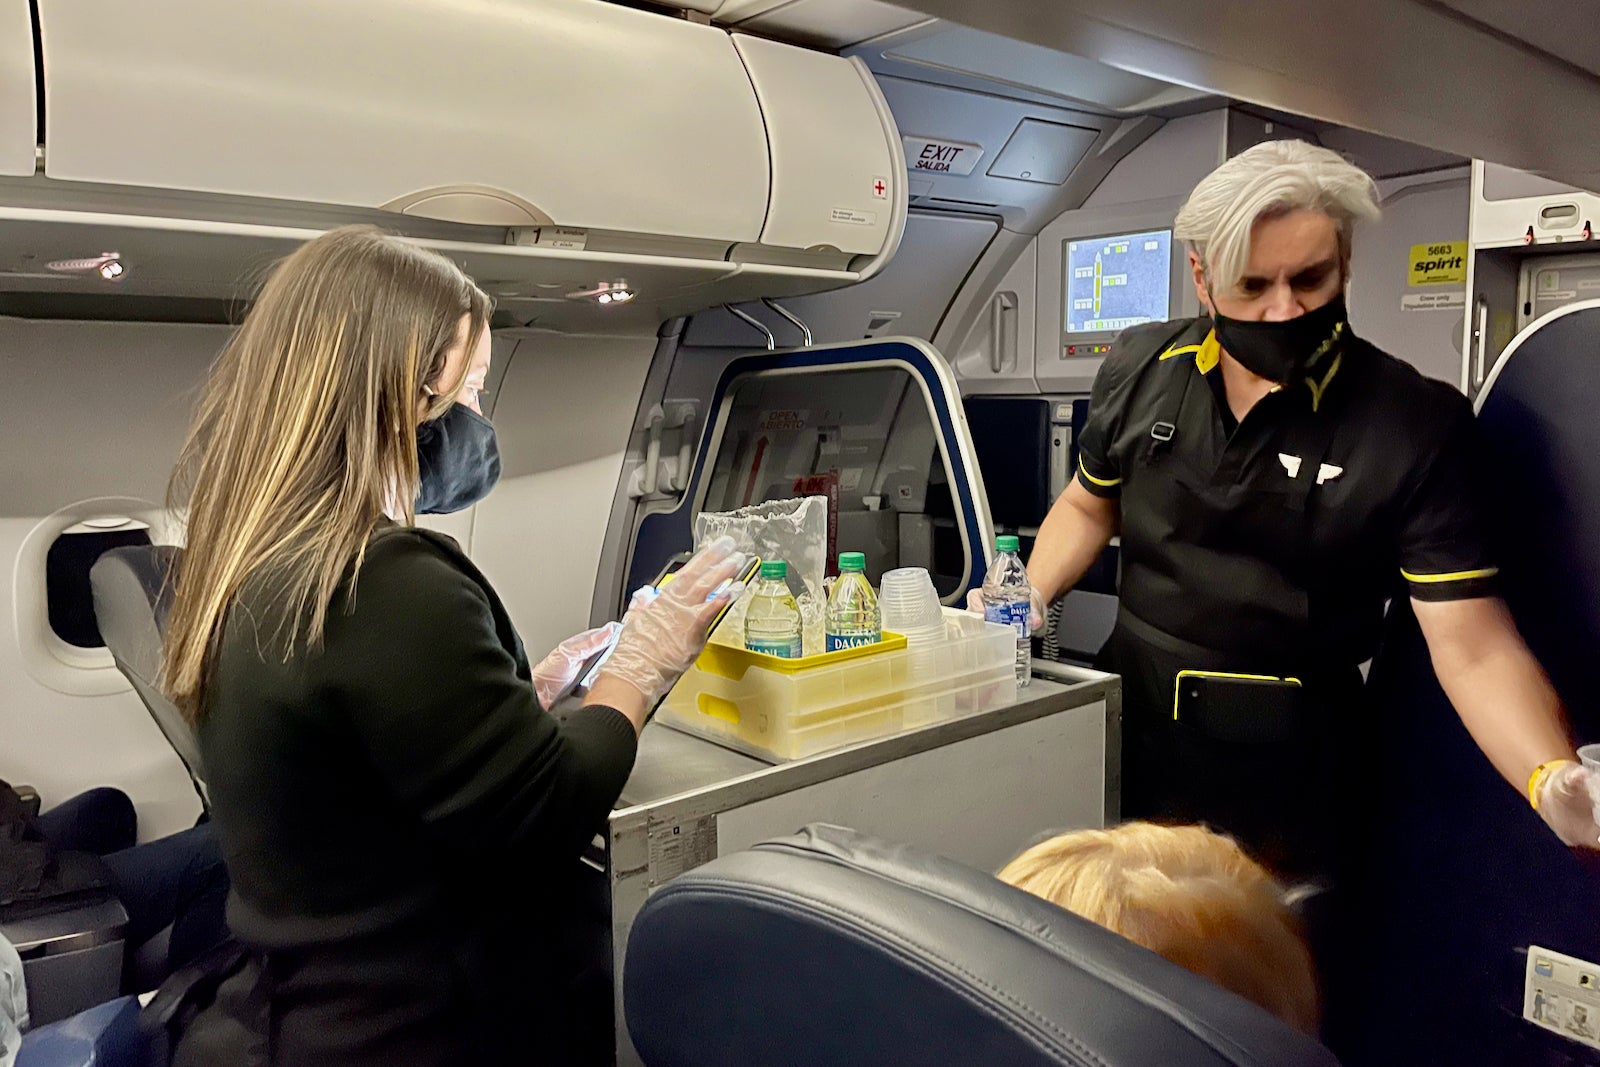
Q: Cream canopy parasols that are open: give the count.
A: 0